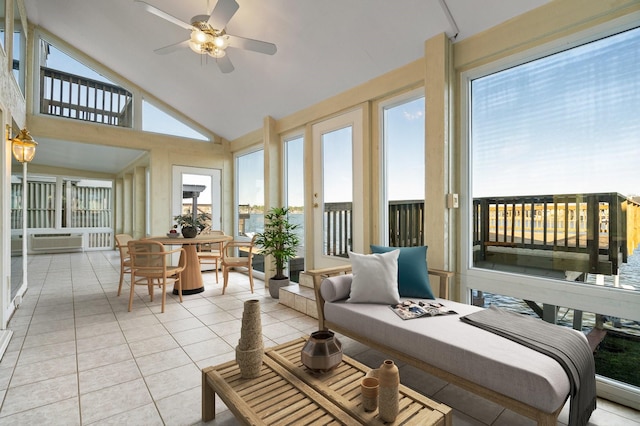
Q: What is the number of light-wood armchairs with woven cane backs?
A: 4